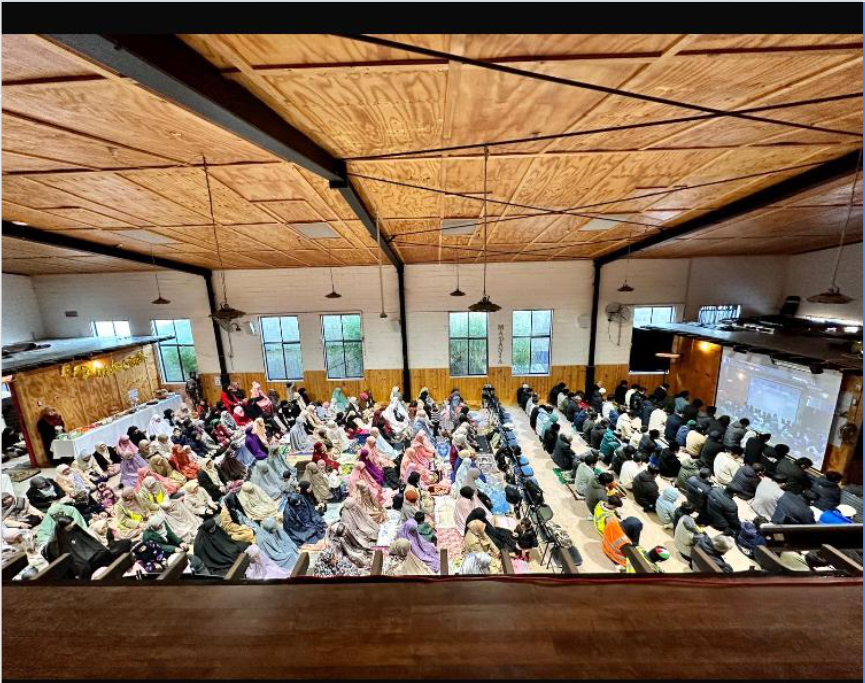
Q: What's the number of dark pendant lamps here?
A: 7